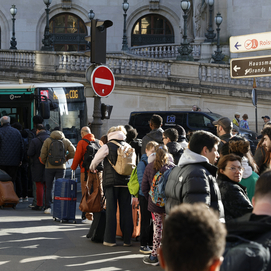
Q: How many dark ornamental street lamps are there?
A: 7